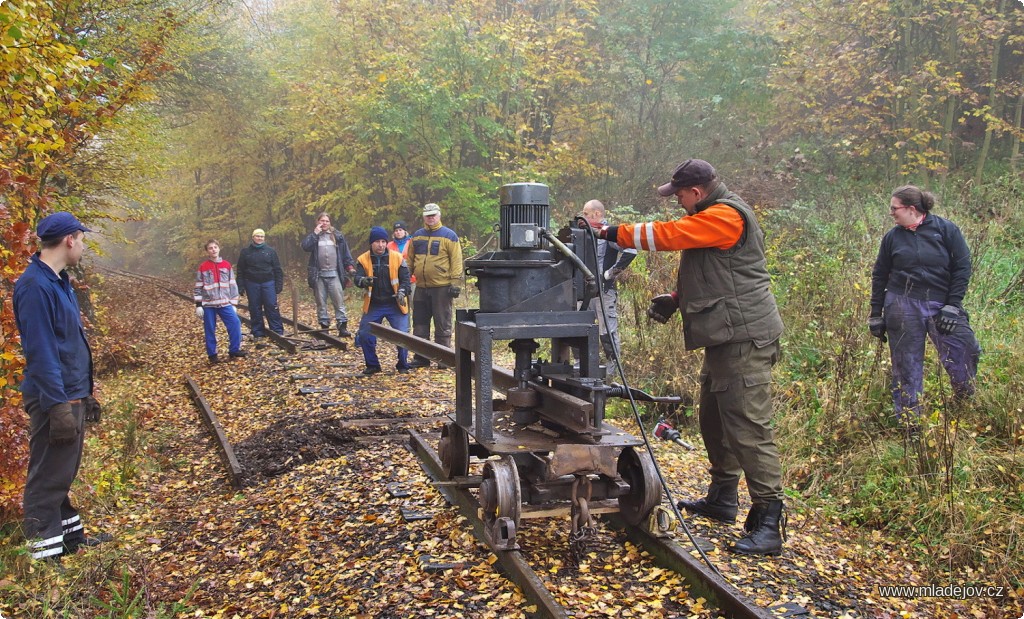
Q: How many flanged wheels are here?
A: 3